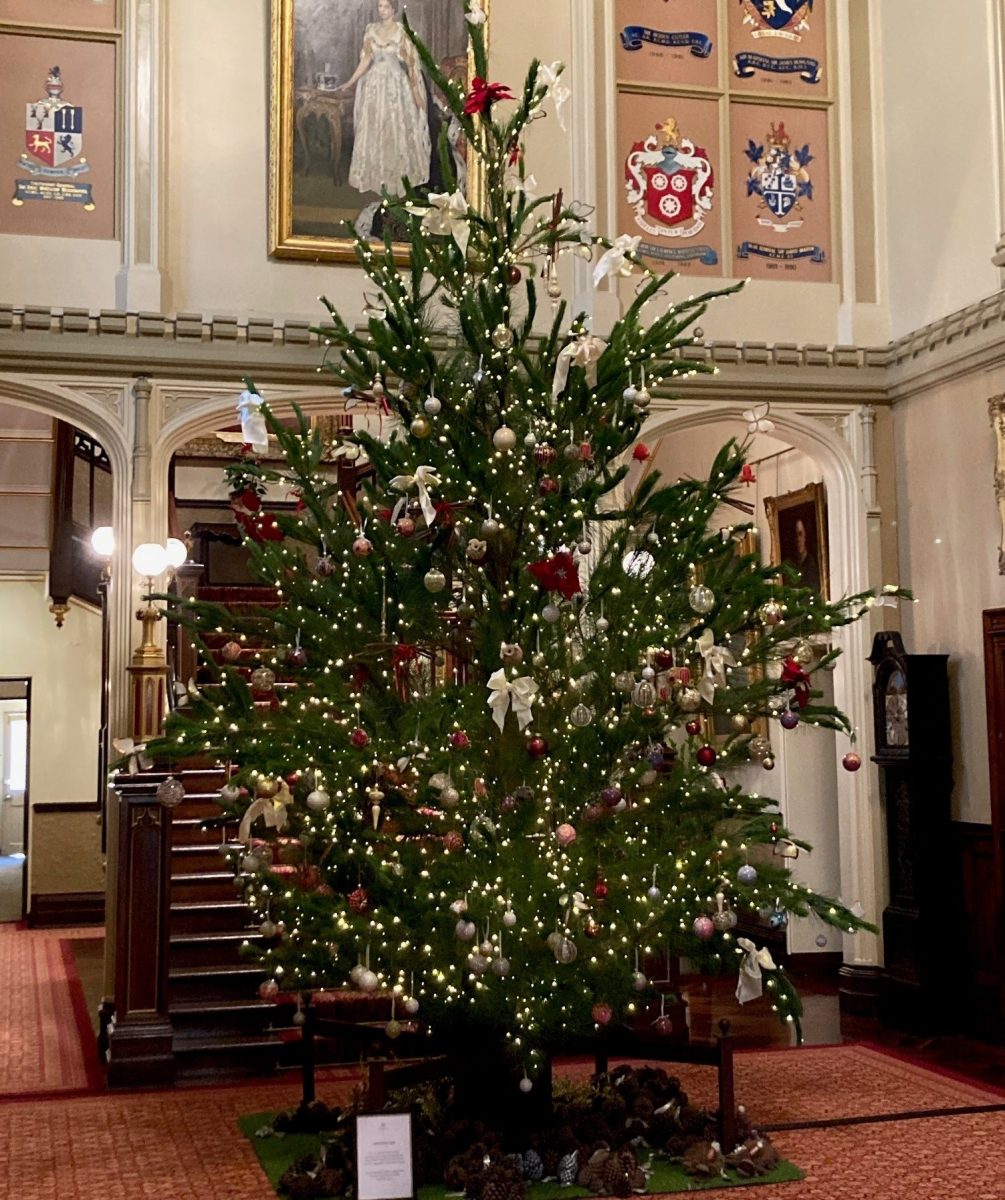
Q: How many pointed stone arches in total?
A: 3